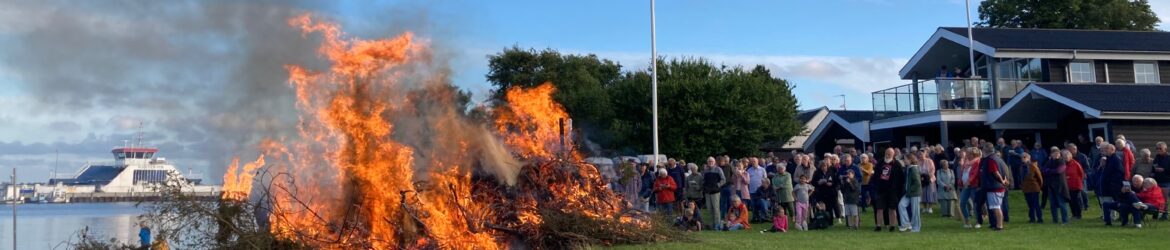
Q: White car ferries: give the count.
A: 1